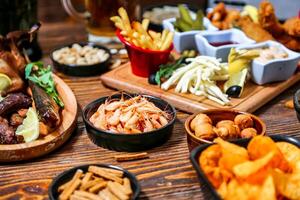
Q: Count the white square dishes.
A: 3